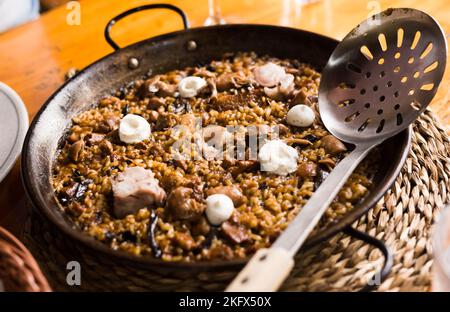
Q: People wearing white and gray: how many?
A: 0